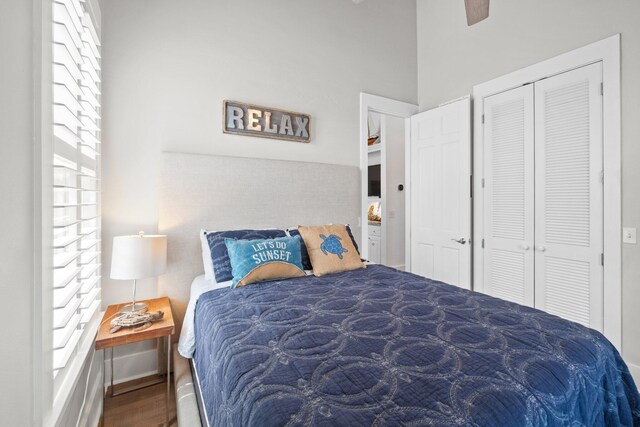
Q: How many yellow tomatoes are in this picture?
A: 0